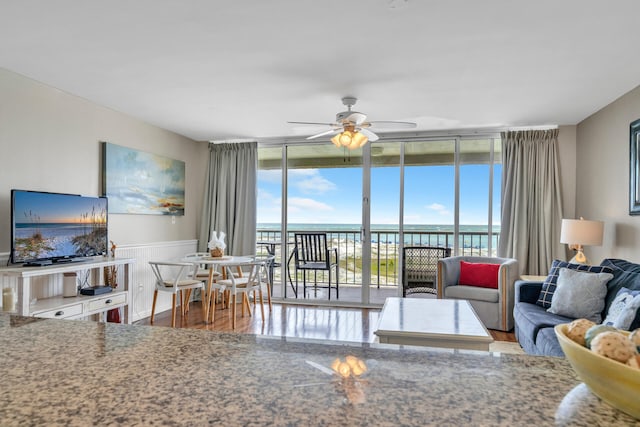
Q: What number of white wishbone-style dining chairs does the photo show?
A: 4